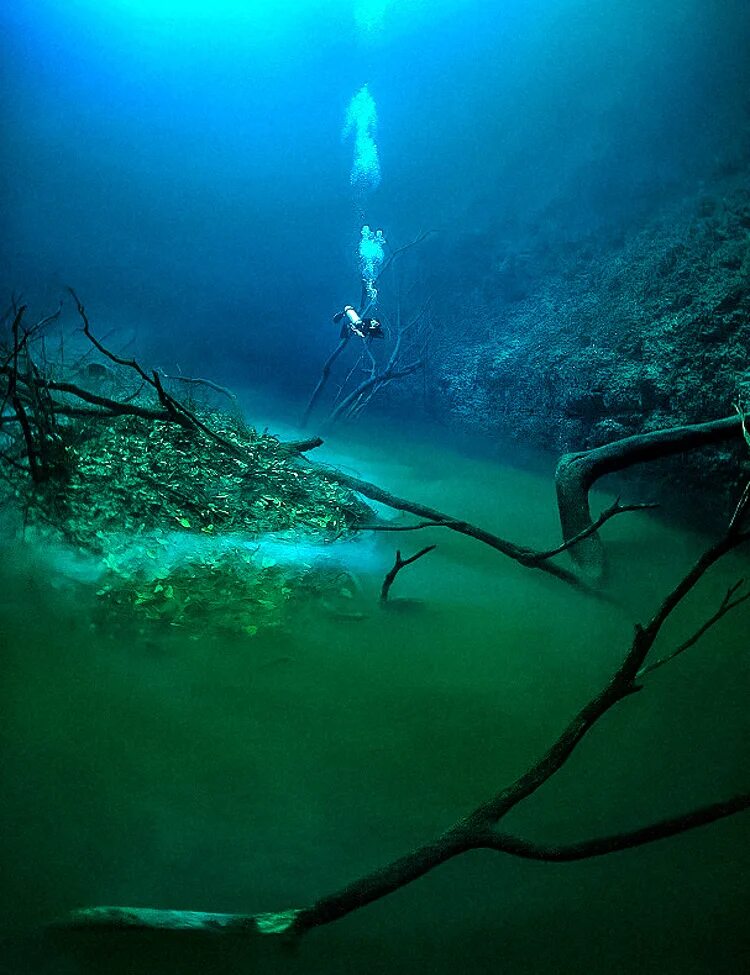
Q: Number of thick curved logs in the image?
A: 1